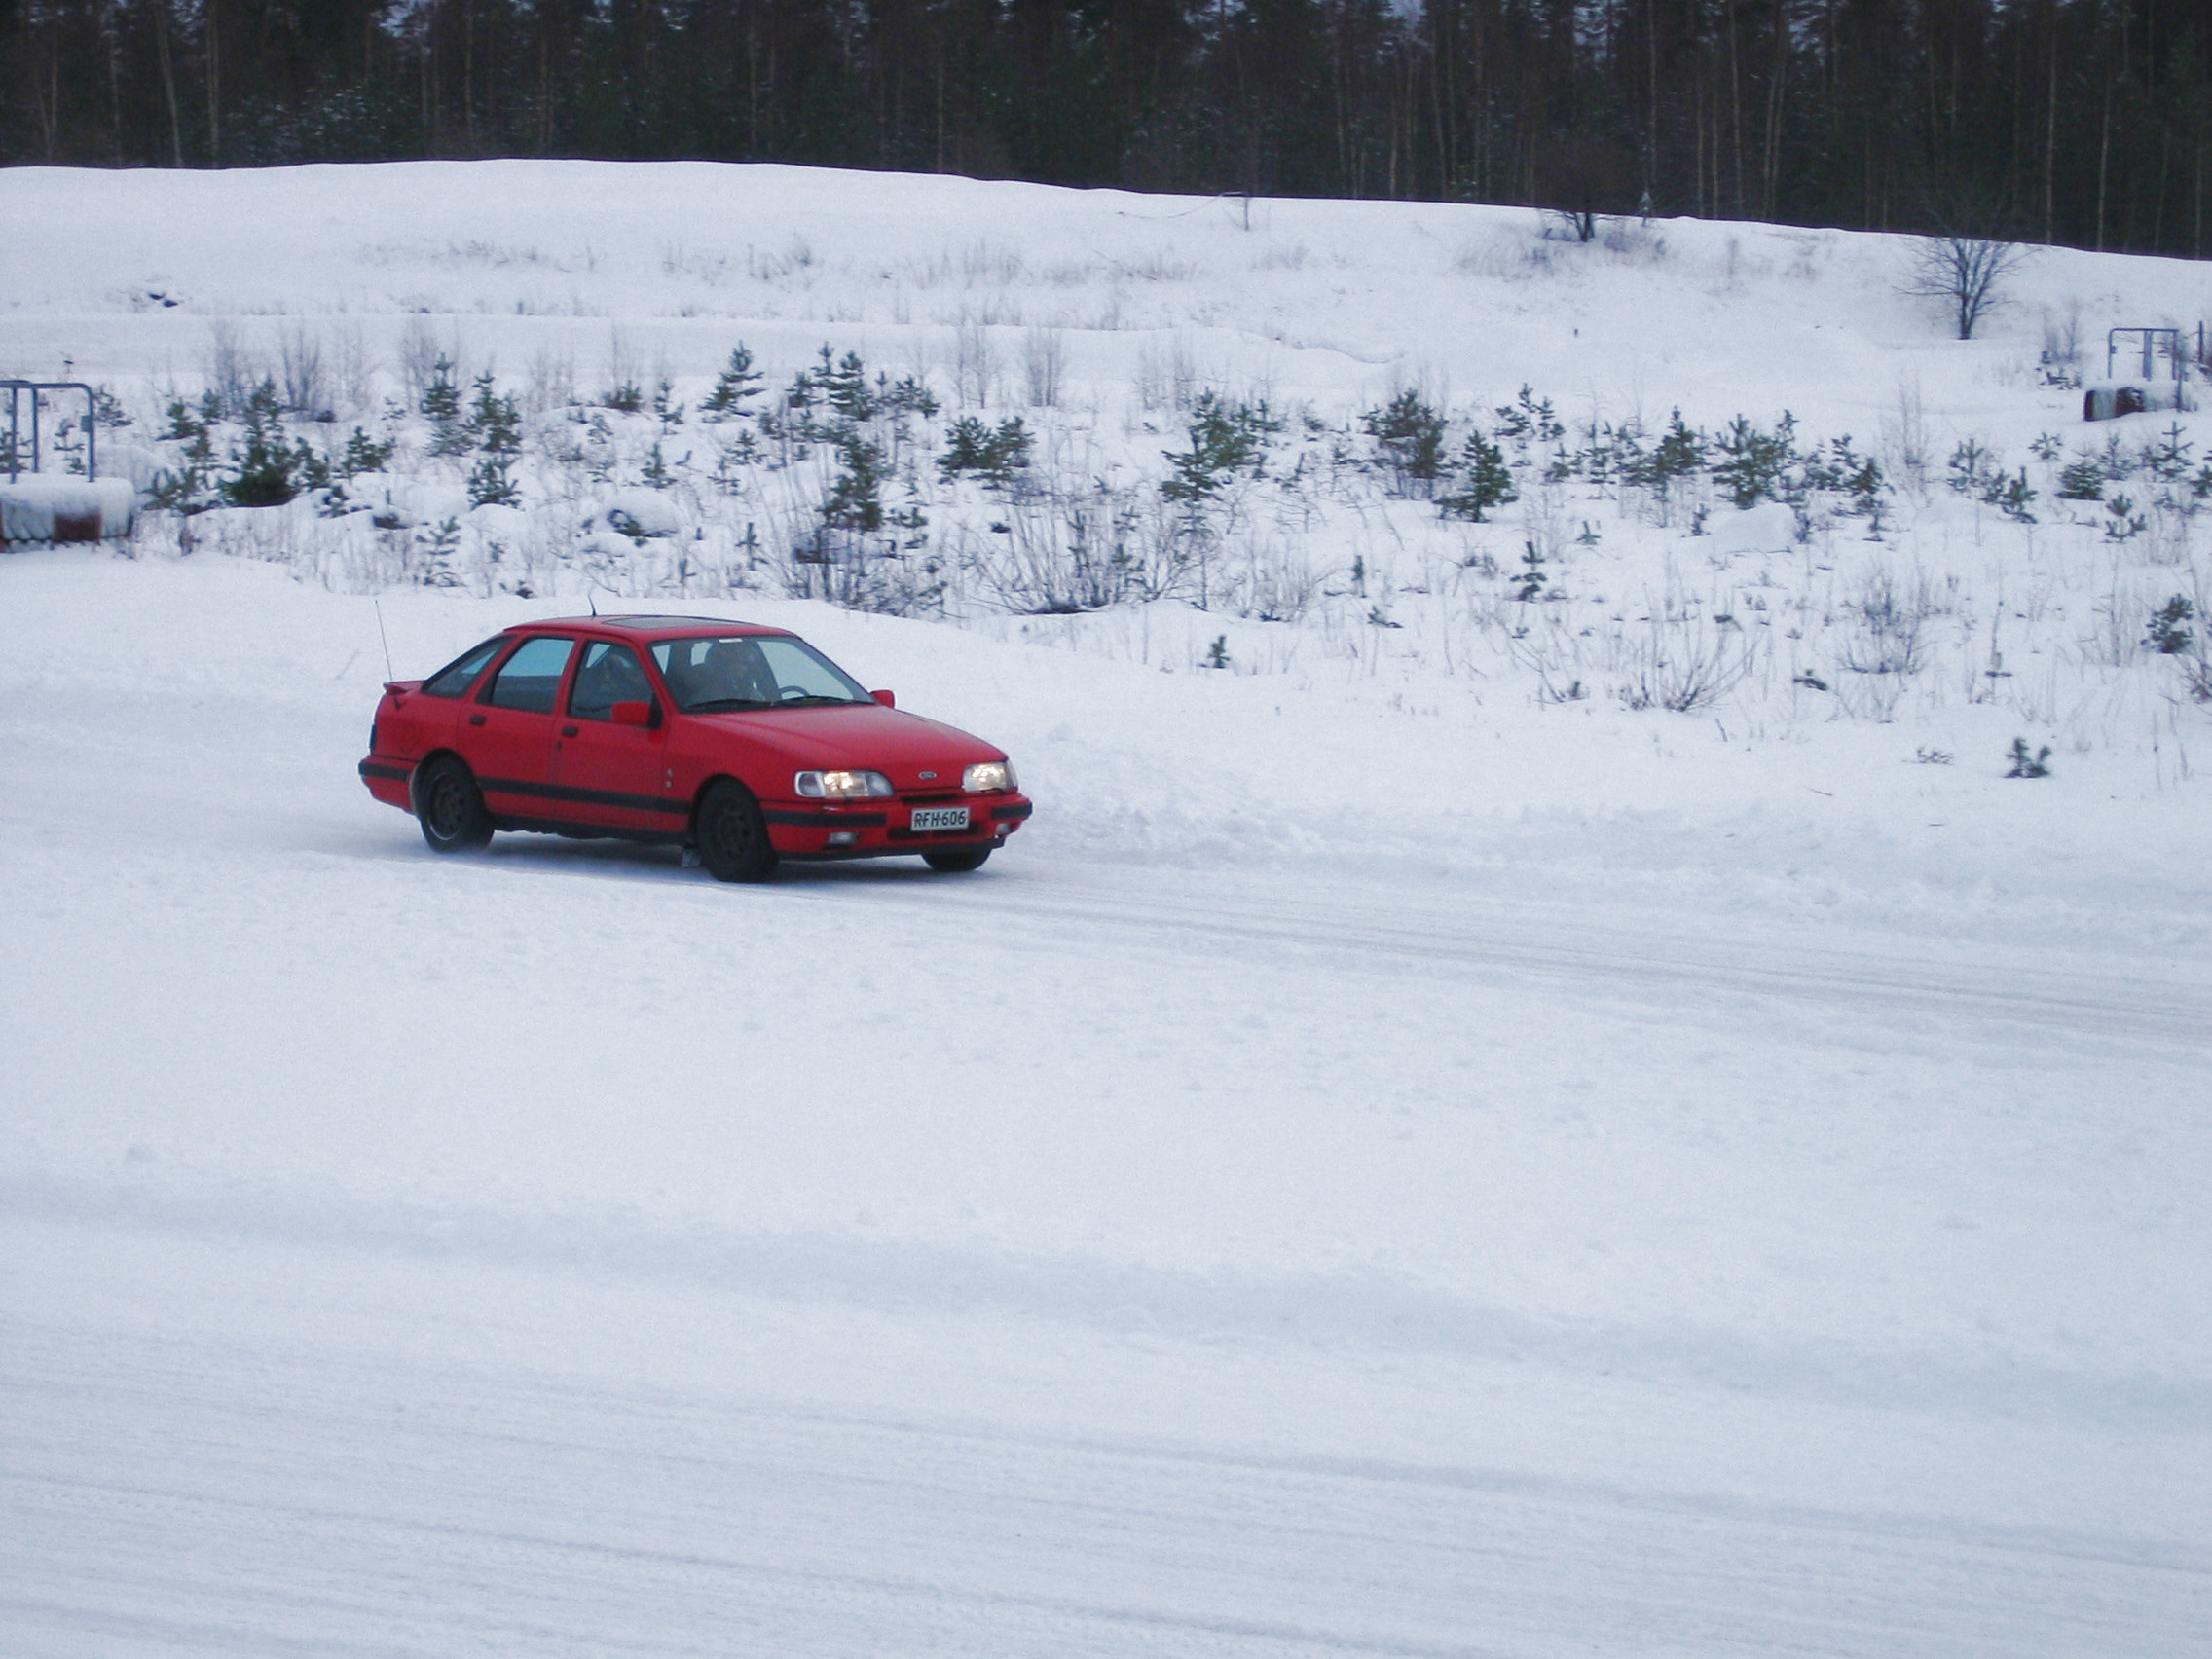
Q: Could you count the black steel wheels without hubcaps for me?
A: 2